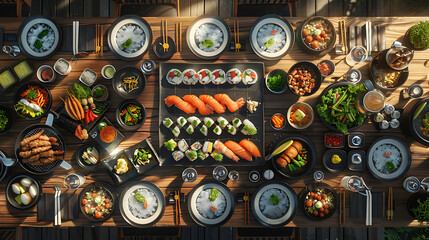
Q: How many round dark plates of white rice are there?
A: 8